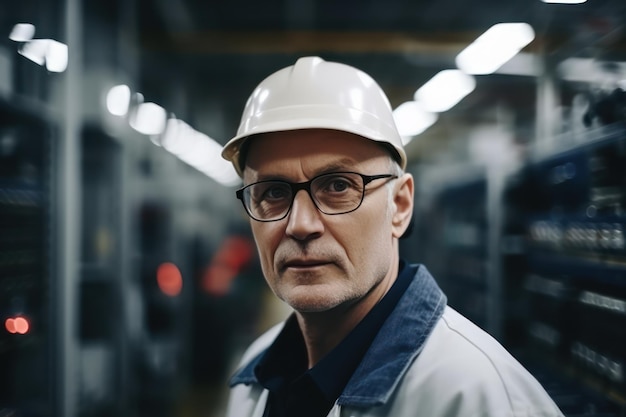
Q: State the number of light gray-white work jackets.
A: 1